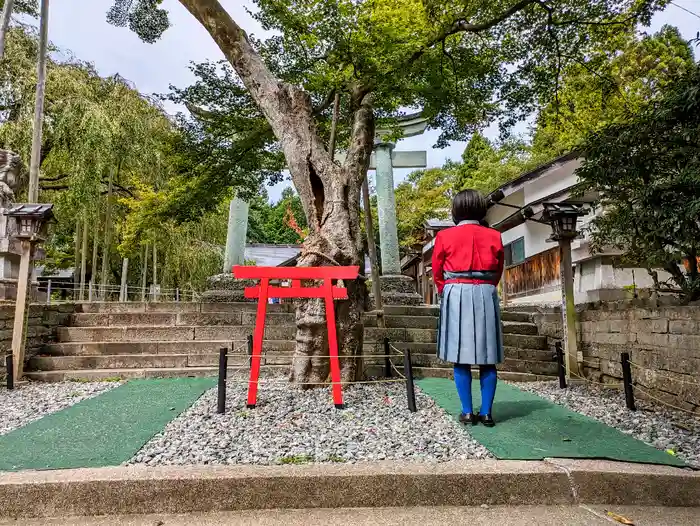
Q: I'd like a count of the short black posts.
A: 7